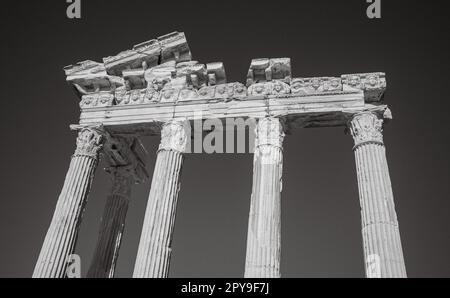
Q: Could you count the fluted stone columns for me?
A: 5